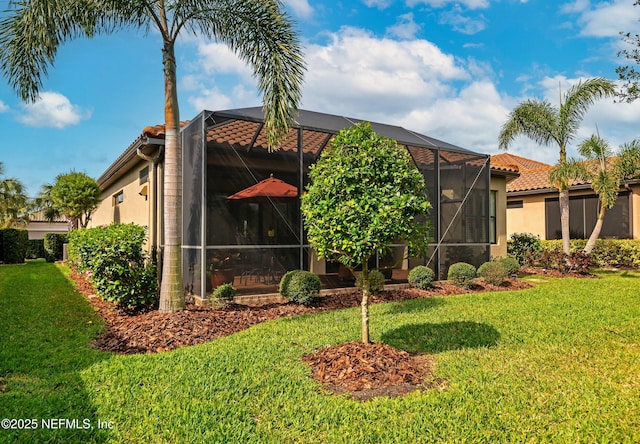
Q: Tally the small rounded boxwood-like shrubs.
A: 7